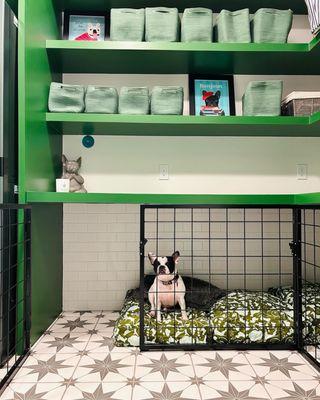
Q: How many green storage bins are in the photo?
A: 10